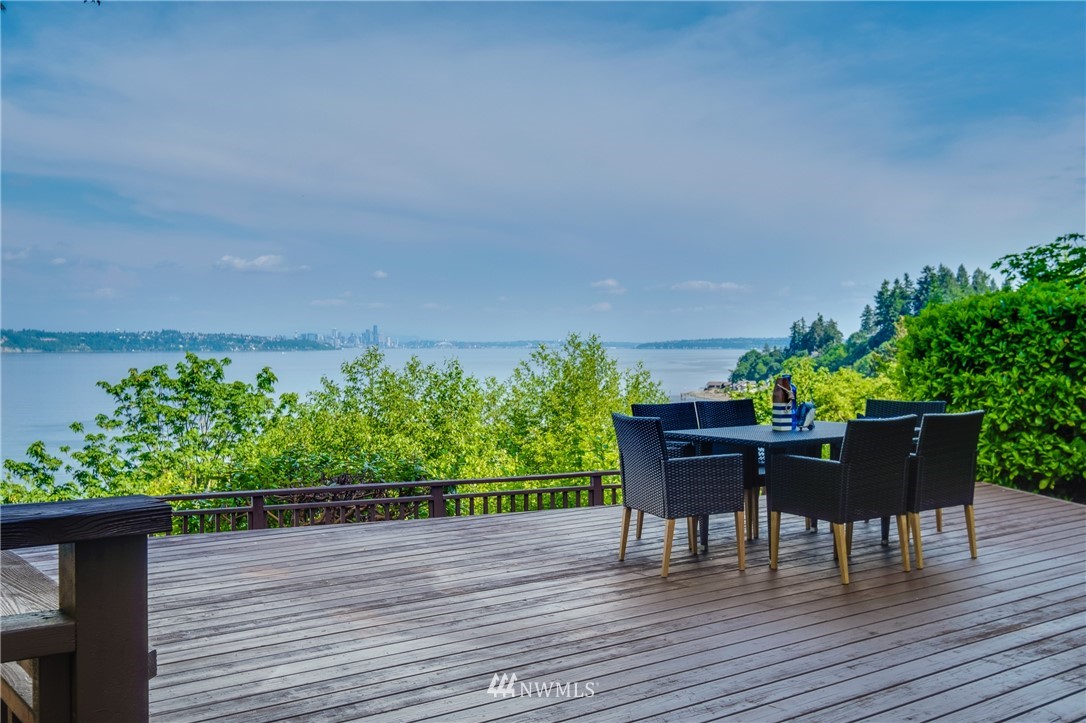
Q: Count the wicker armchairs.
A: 6